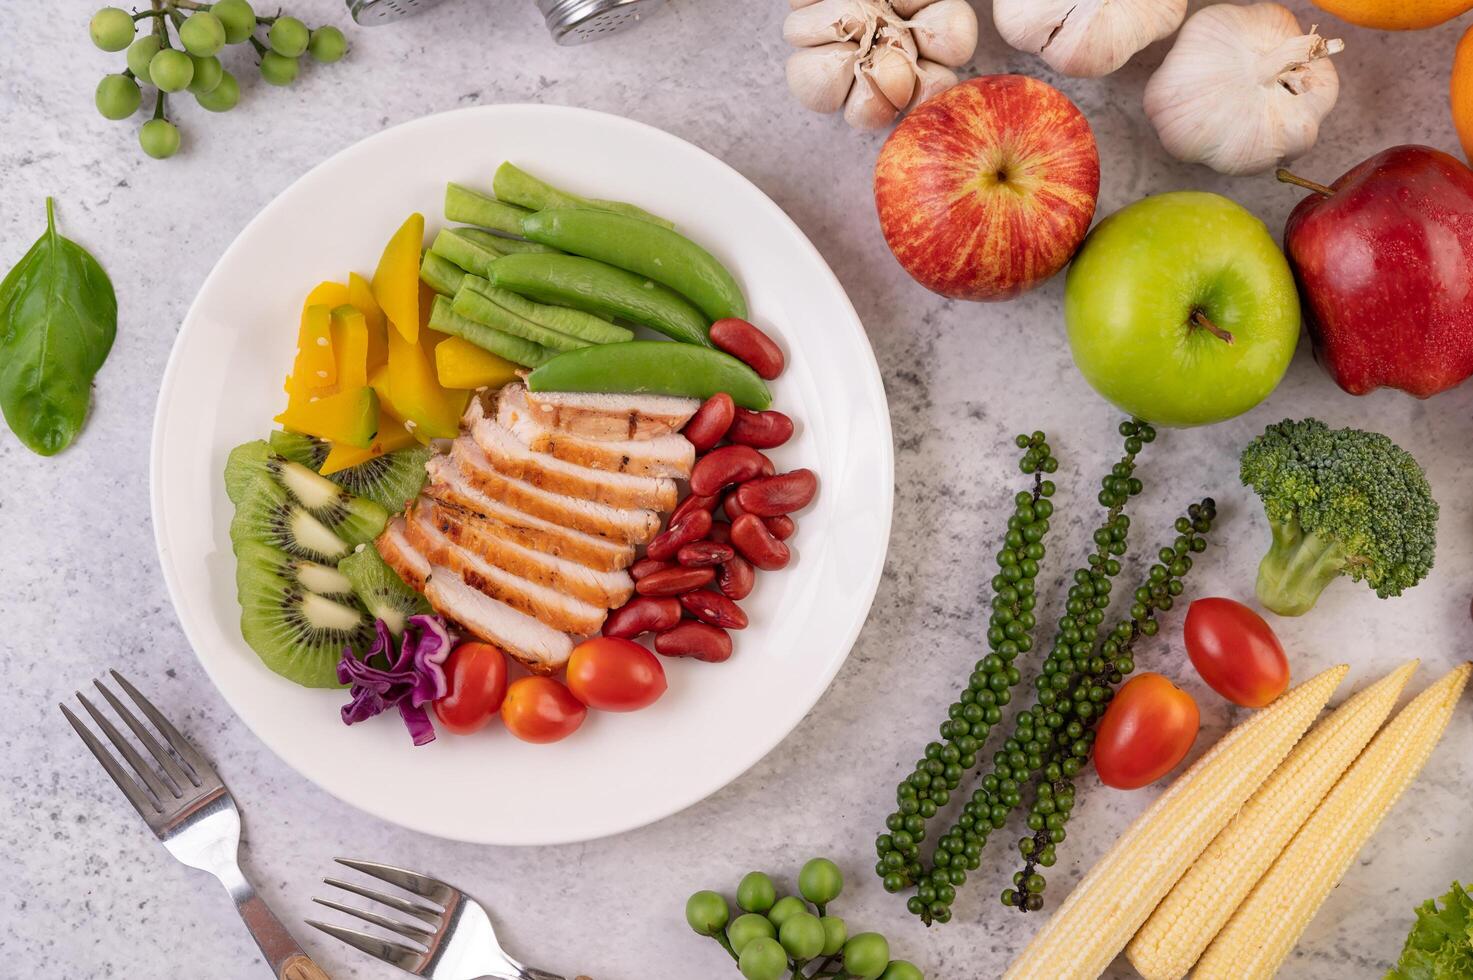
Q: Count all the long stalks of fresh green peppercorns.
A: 3